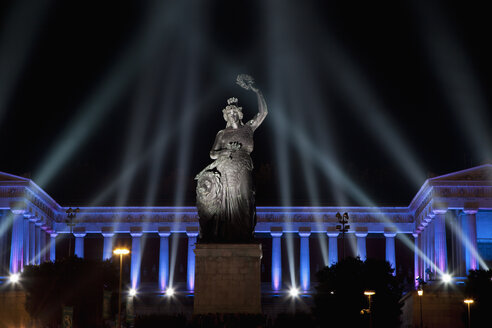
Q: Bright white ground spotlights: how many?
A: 5